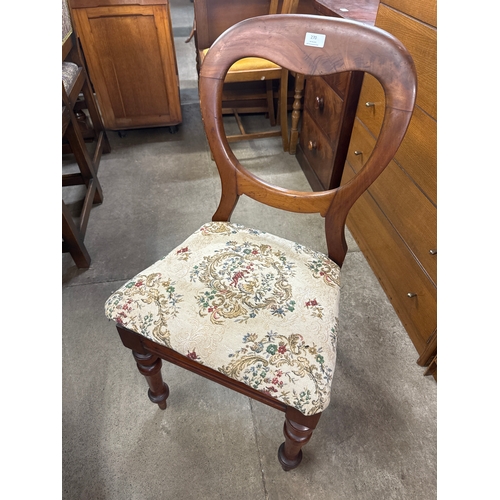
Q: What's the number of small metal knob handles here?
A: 4